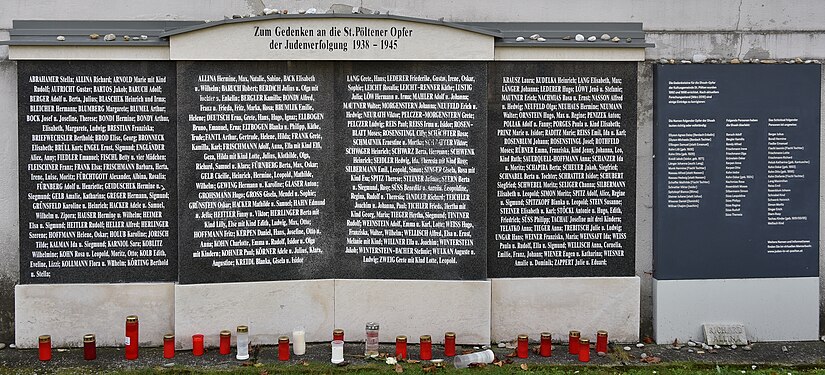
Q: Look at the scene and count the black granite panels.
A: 4